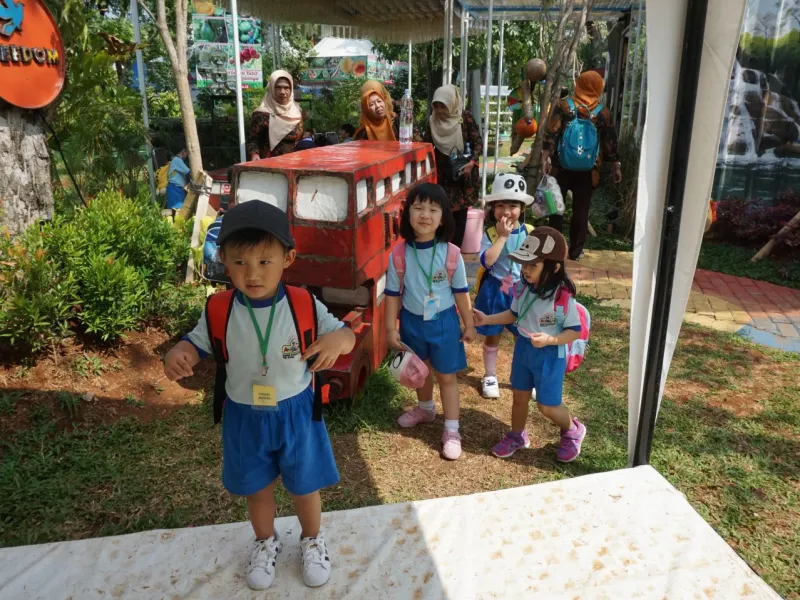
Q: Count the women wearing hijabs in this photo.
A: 4